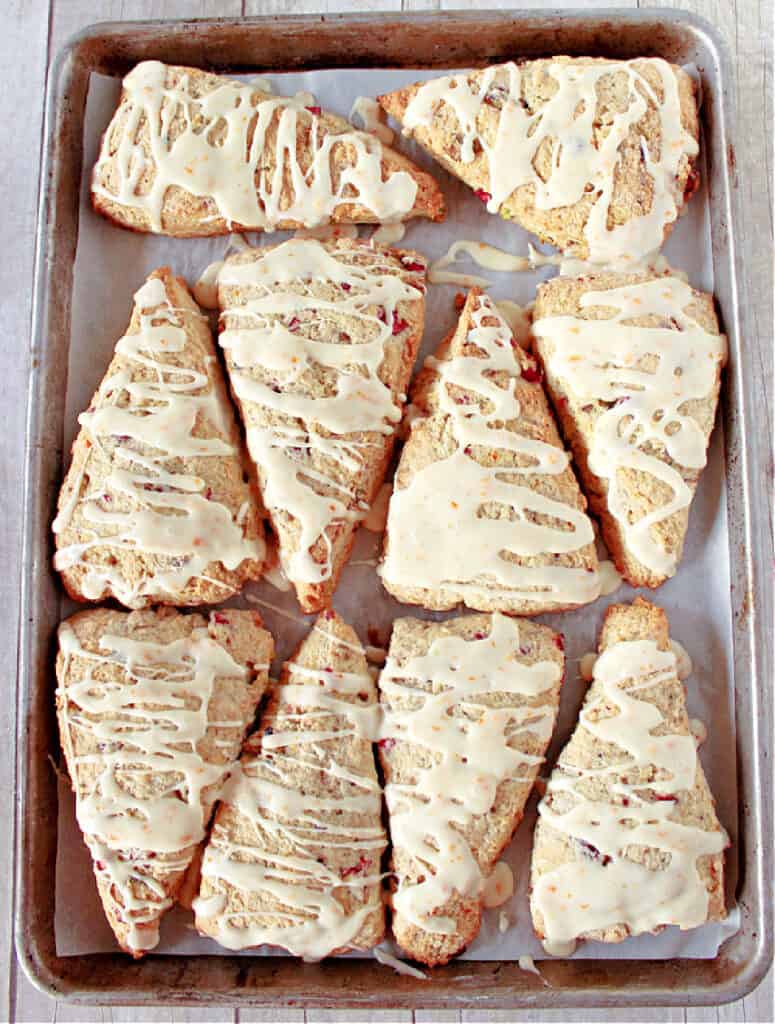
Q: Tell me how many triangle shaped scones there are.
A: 10